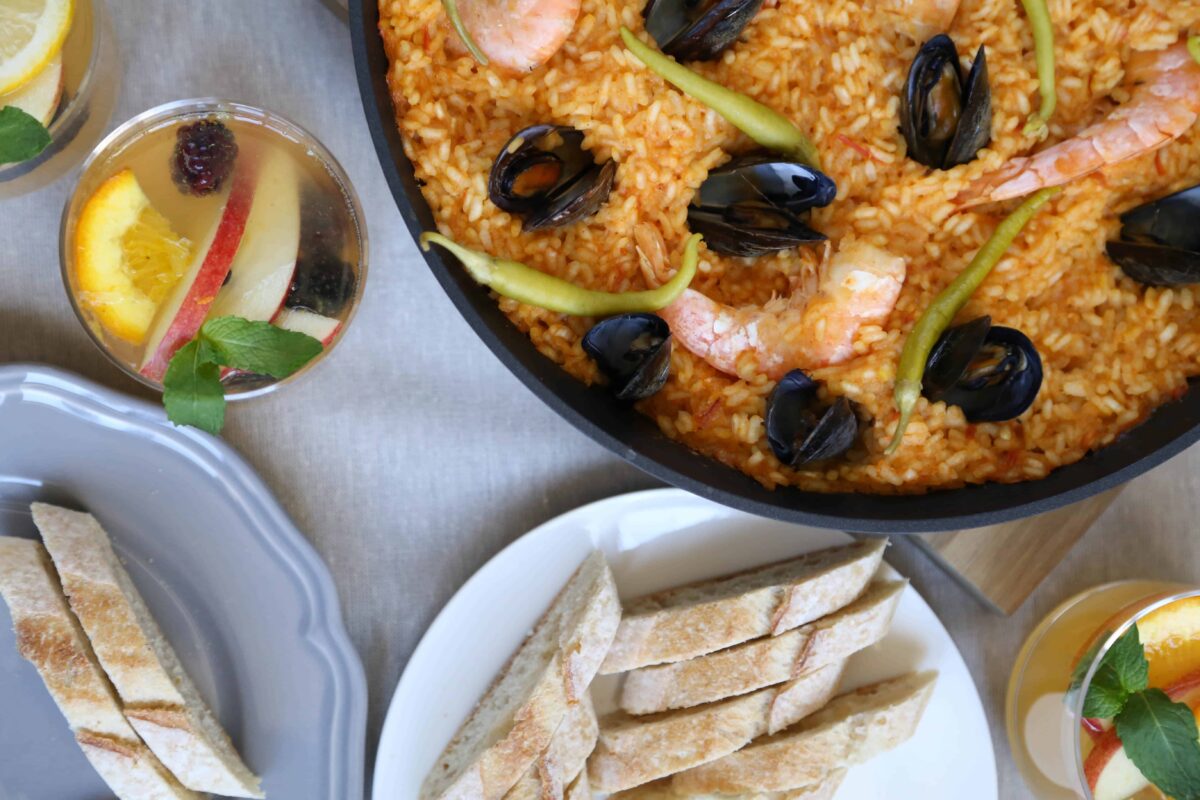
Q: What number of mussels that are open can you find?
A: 8